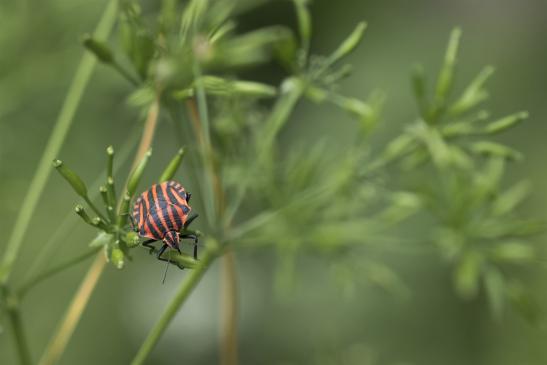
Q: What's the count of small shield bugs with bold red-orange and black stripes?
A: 1